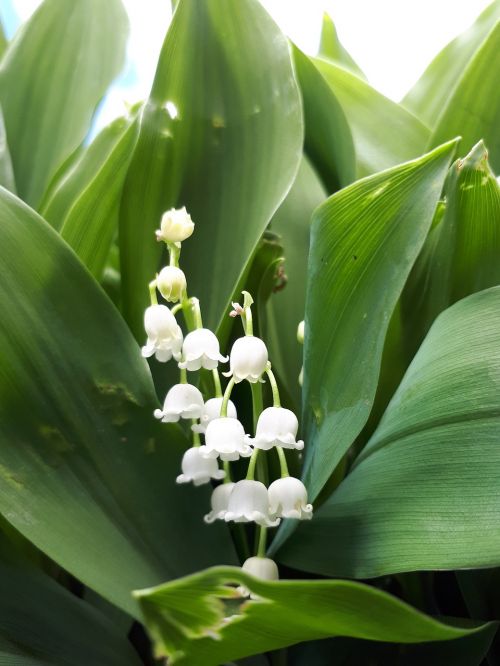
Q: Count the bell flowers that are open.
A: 12